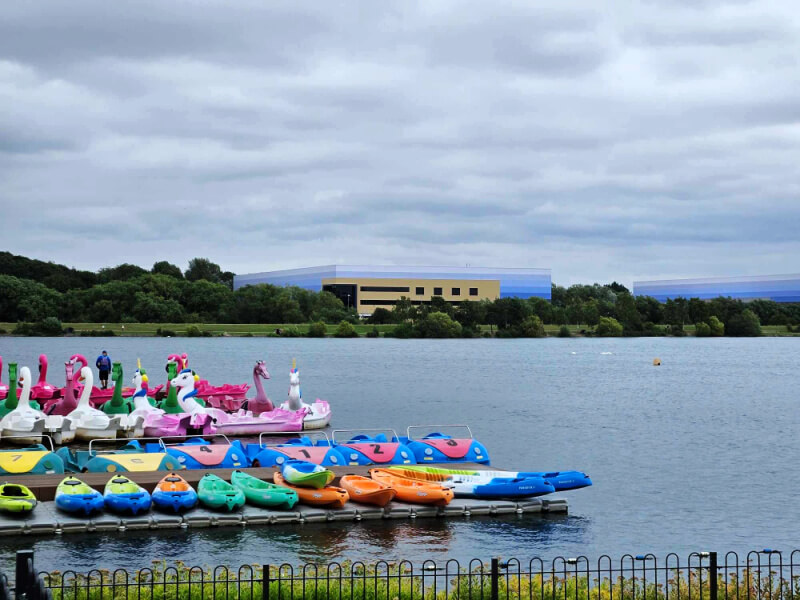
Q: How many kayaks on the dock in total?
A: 12